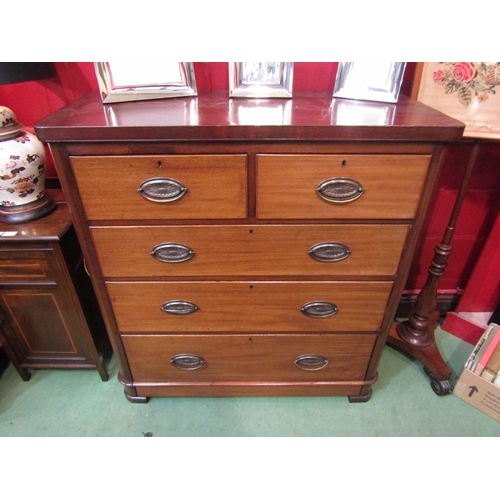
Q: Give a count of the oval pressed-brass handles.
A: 8